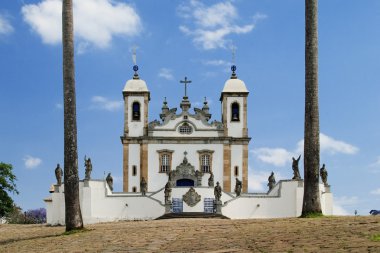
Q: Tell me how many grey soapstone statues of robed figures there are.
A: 12